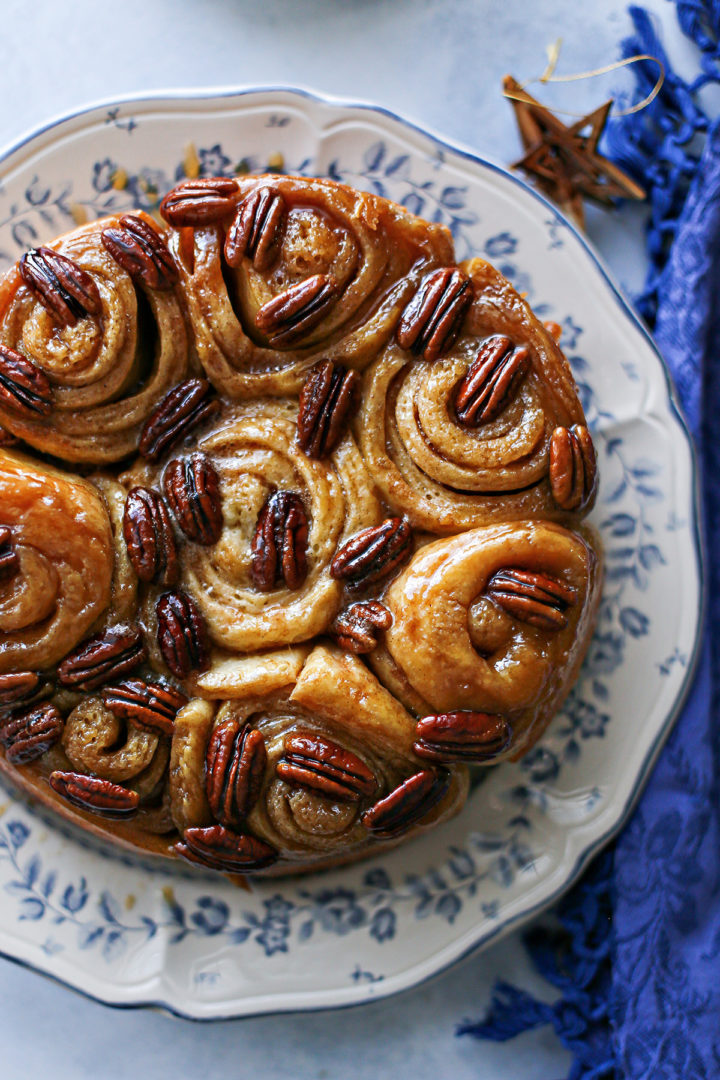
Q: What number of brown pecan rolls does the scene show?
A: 8